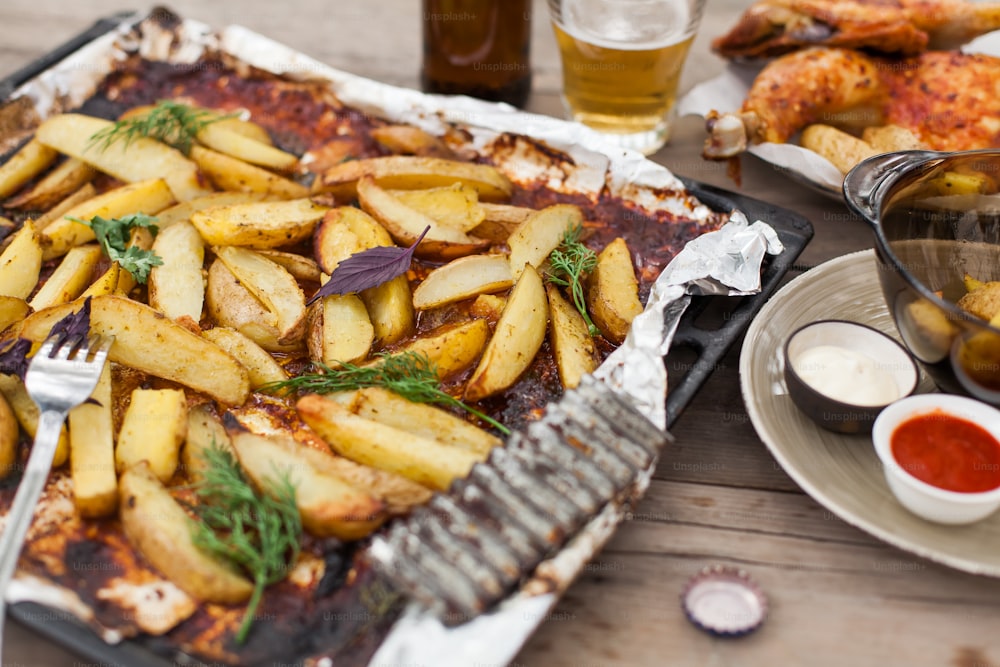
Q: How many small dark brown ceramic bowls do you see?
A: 1